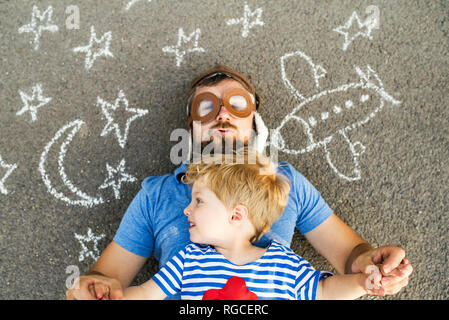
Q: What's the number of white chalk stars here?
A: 10